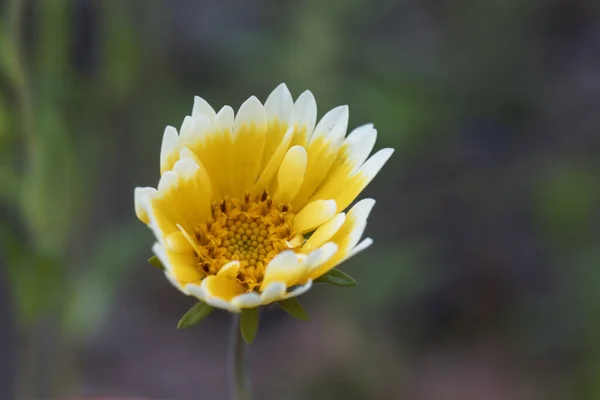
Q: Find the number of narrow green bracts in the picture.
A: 5